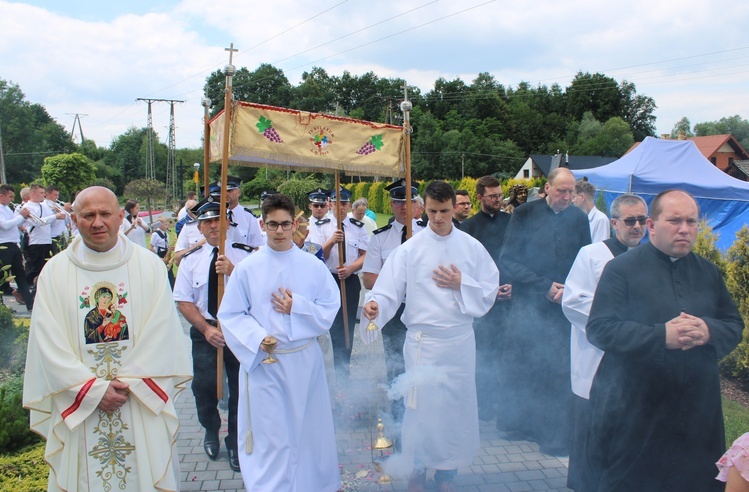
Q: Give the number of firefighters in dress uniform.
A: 7